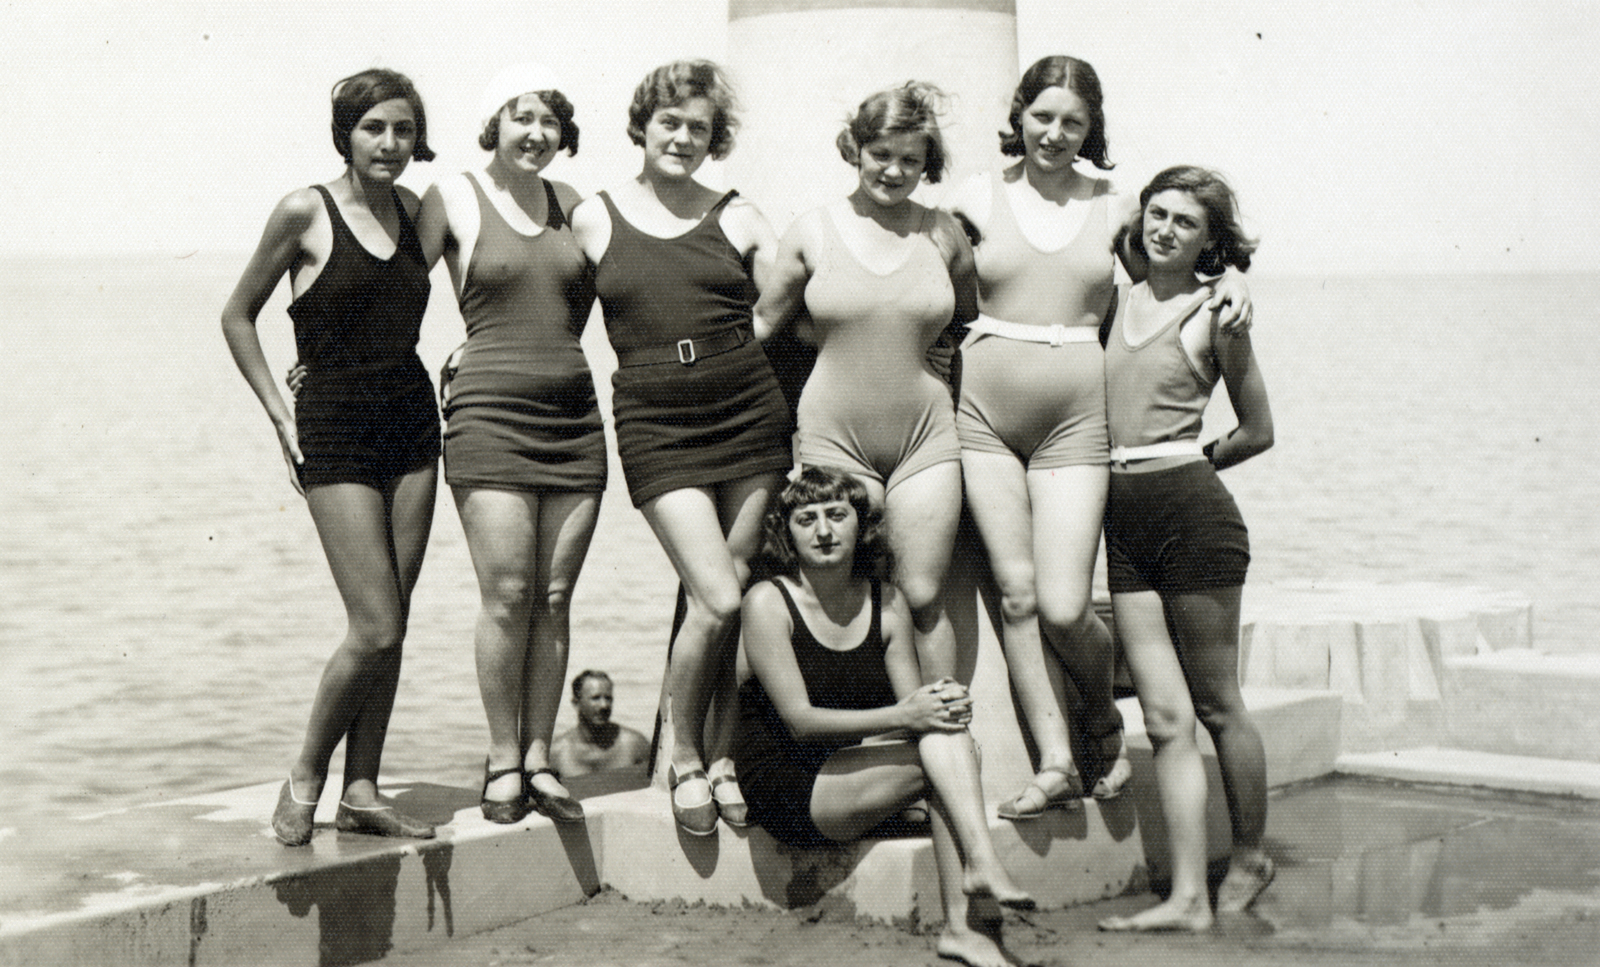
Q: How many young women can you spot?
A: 7